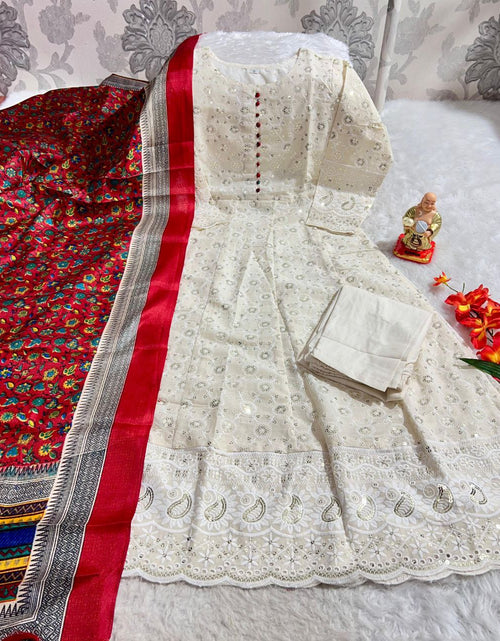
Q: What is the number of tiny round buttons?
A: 11